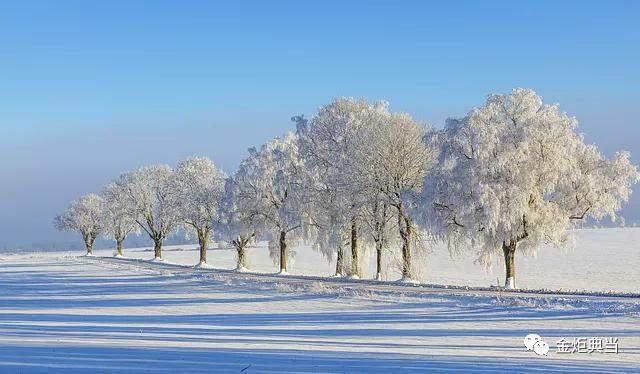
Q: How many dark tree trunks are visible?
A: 11